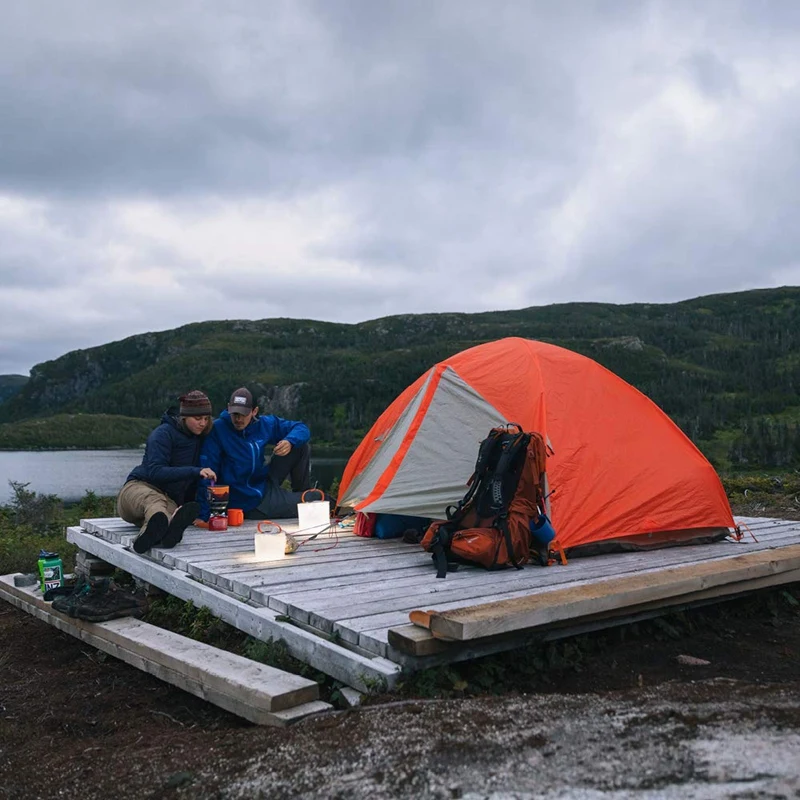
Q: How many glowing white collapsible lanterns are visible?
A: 2